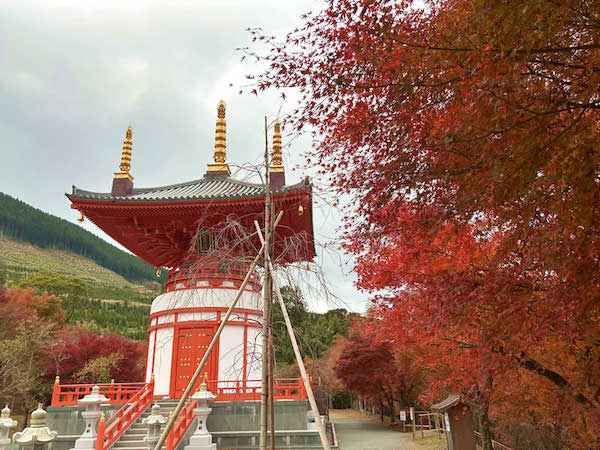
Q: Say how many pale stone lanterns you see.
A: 5